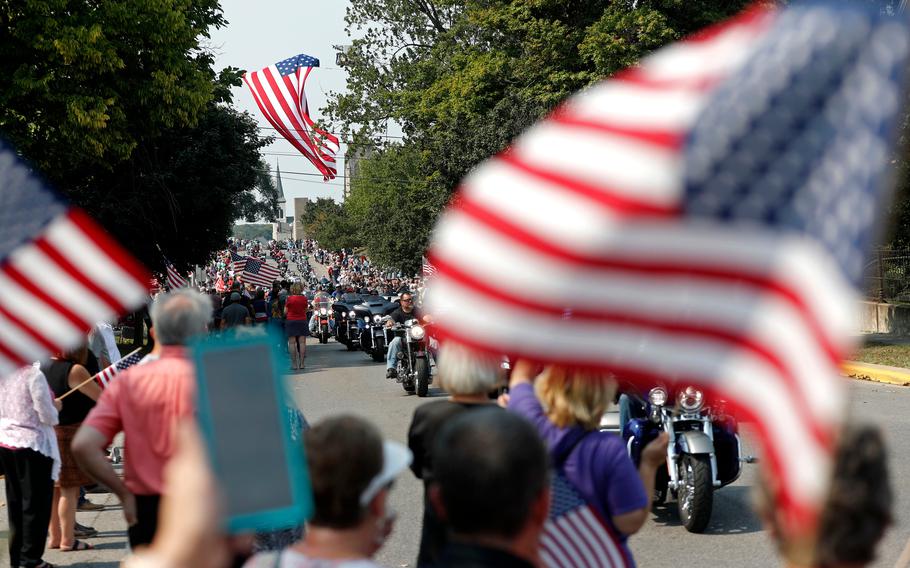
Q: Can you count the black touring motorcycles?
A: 2